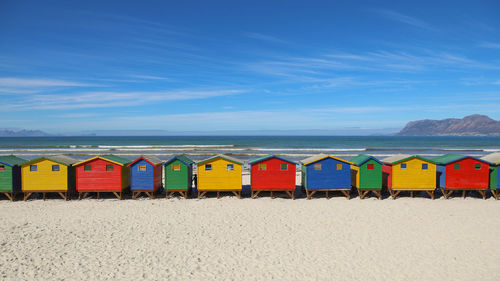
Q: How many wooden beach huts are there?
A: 12